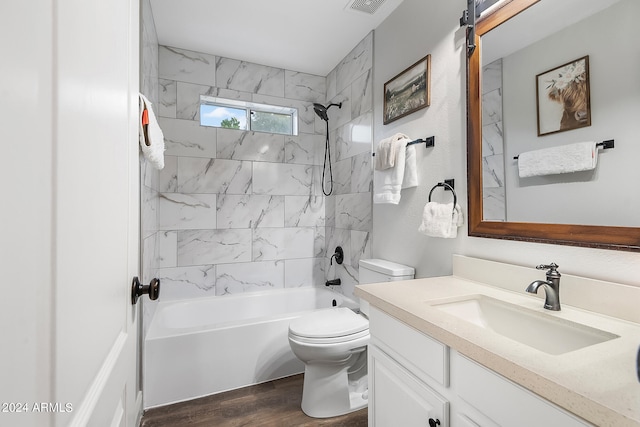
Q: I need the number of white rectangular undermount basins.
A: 1